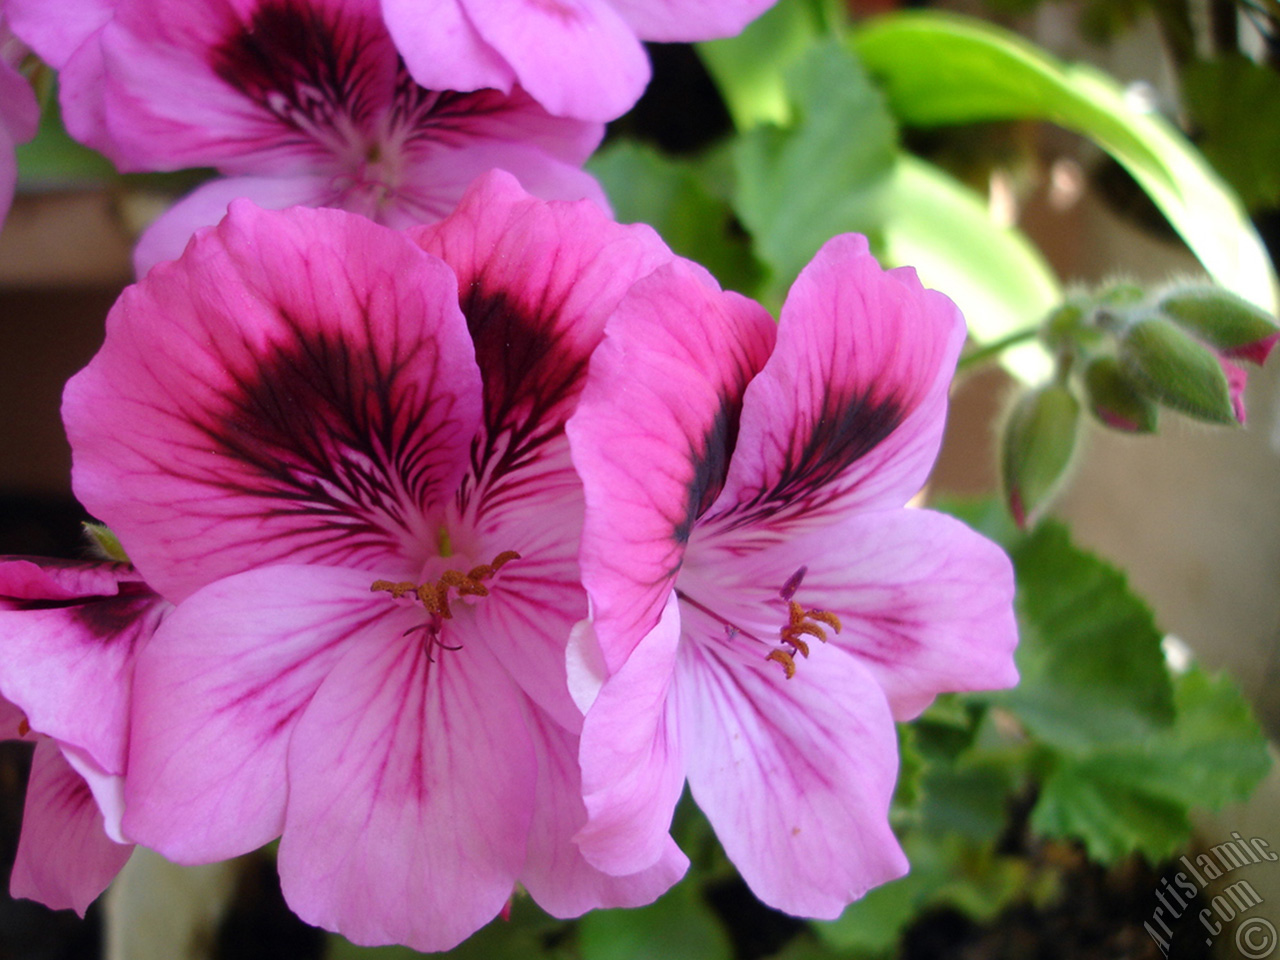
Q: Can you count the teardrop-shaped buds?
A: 4